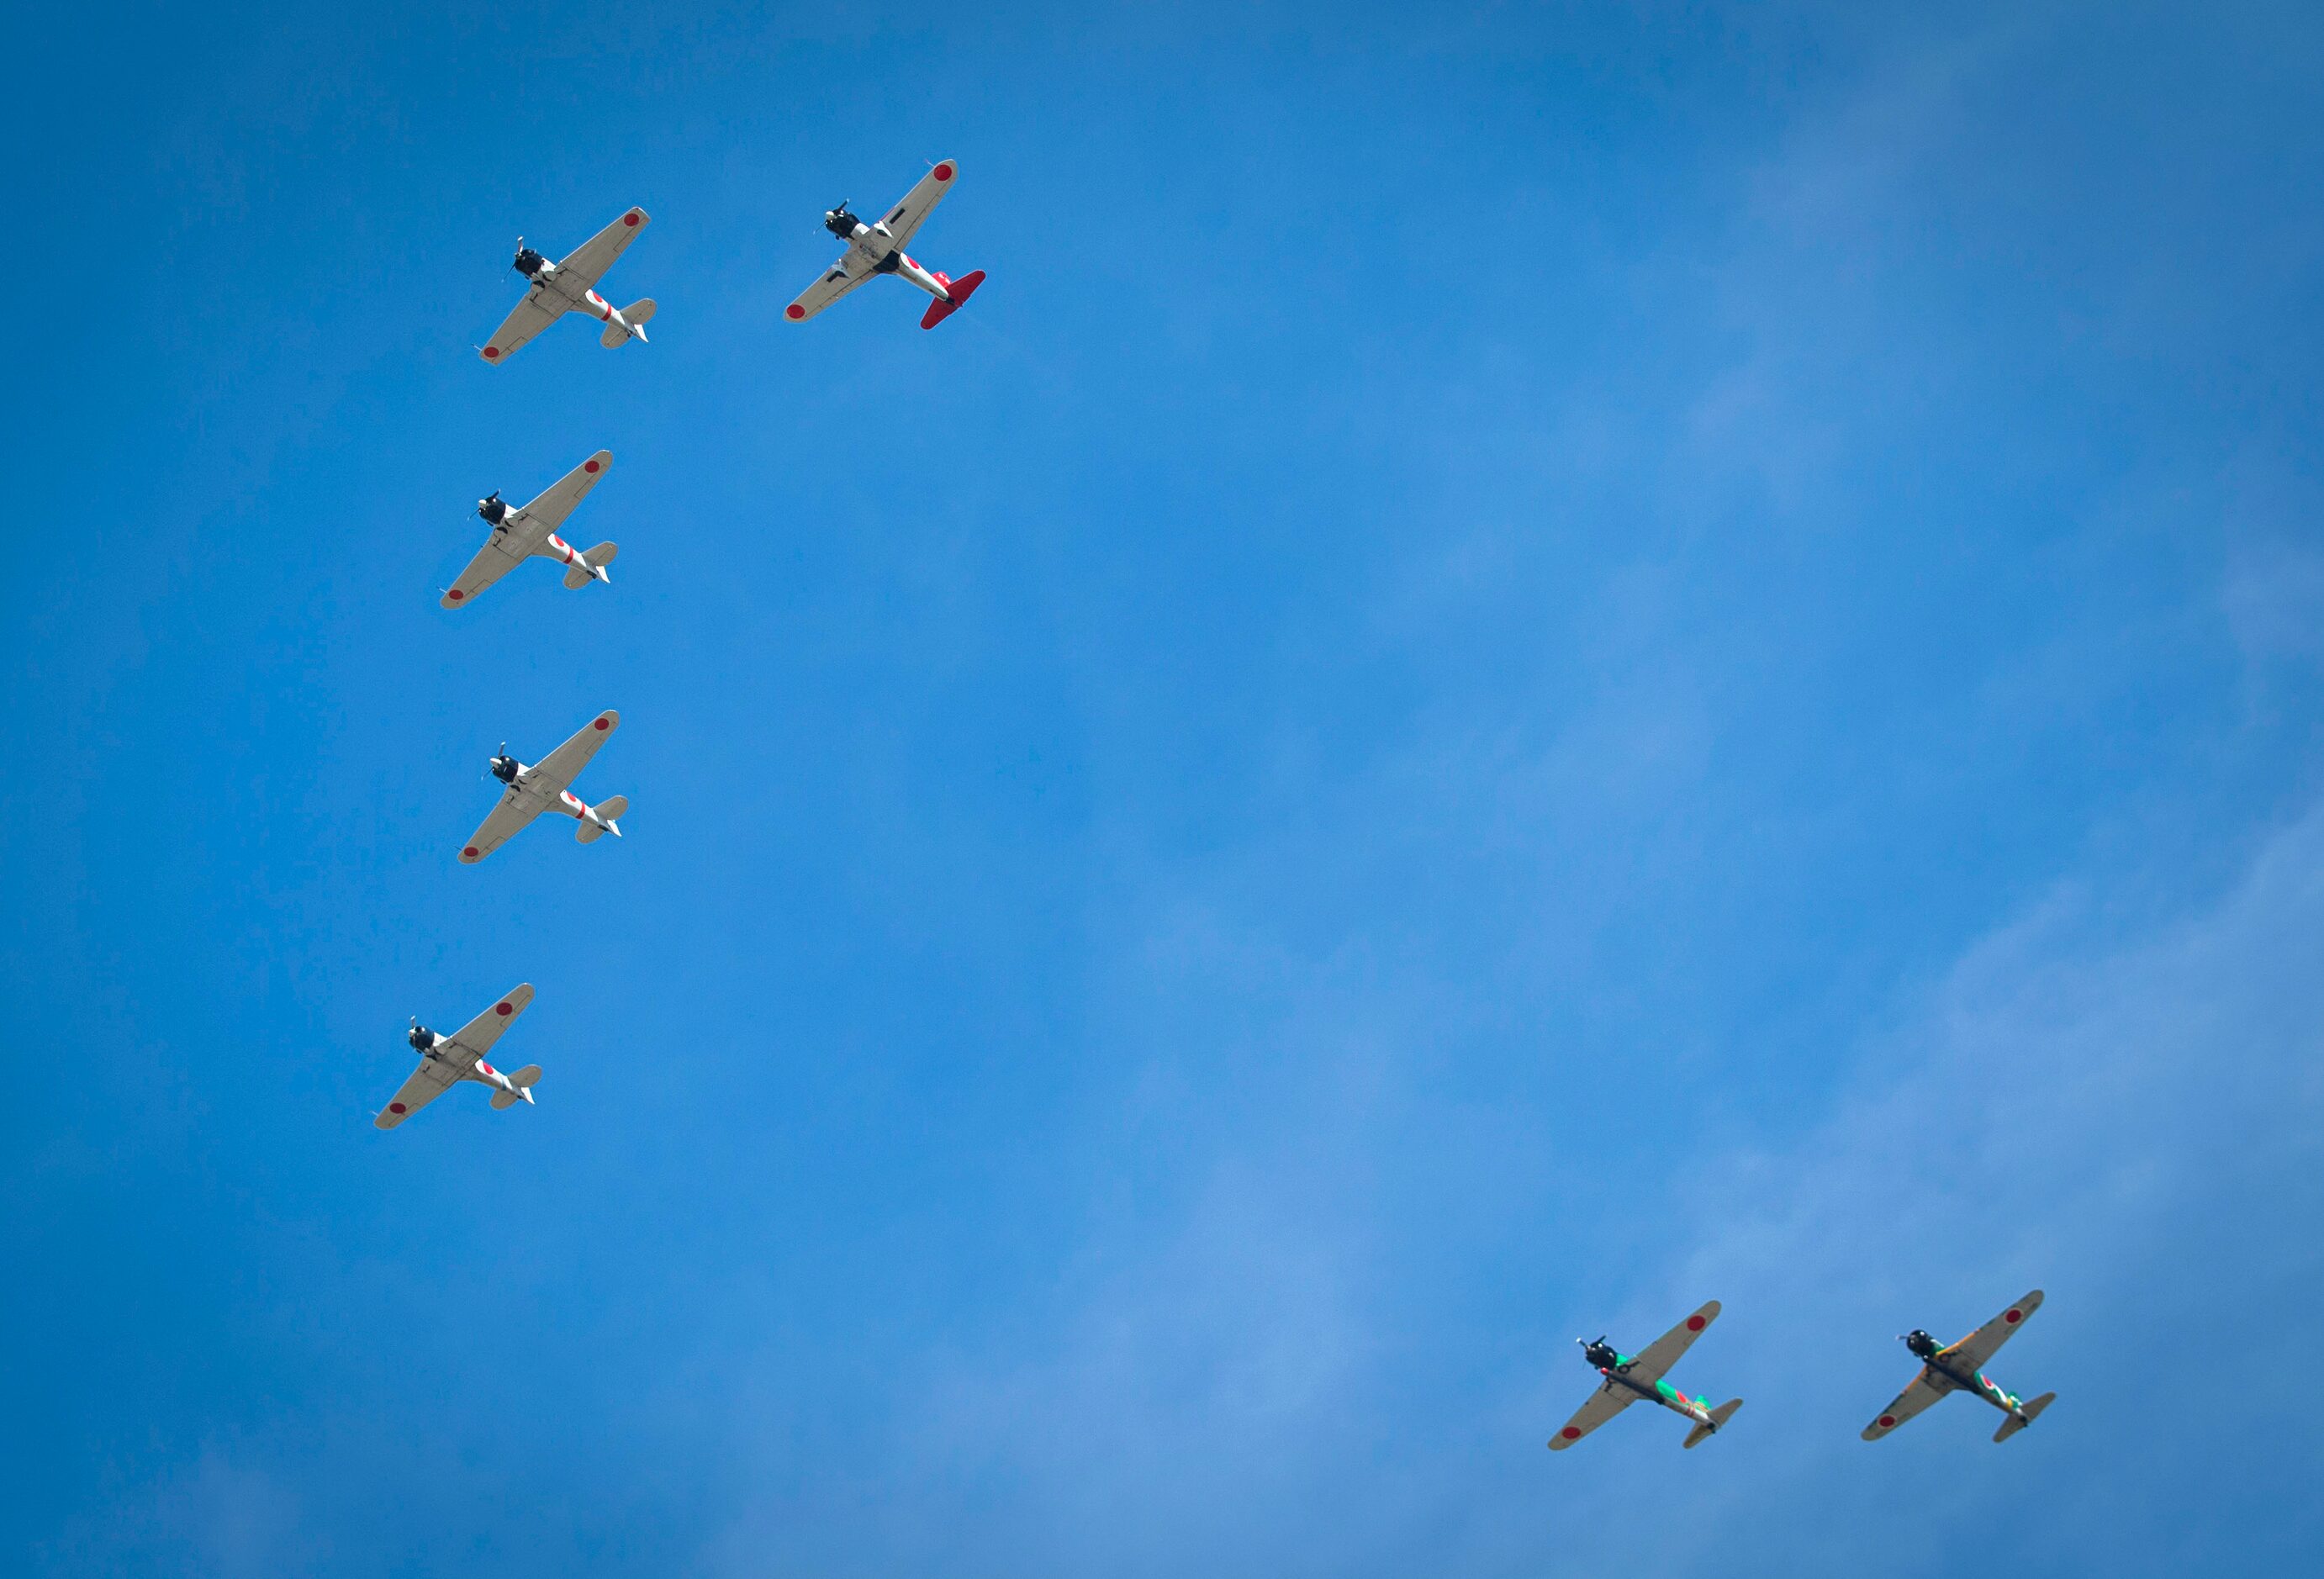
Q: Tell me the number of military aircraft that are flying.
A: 7